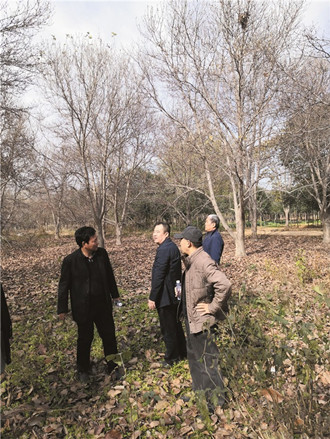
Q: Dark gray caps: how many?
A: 1